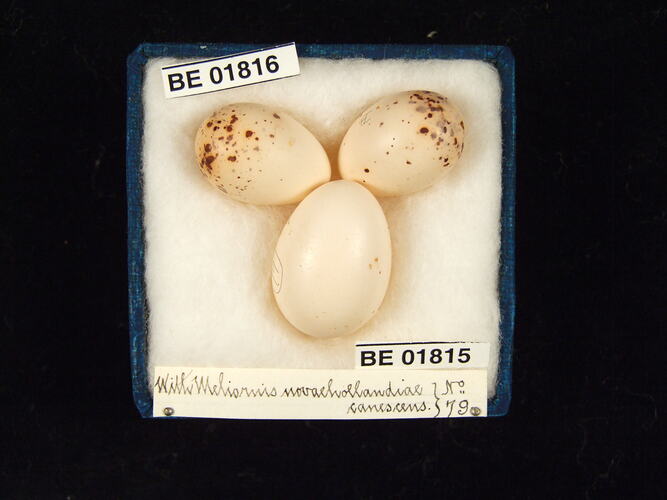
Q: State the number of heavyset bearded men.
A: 0